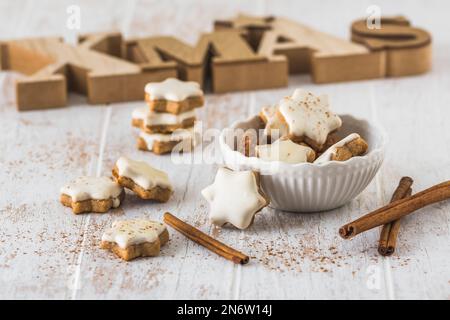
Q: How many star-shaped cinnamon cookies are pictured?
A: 11